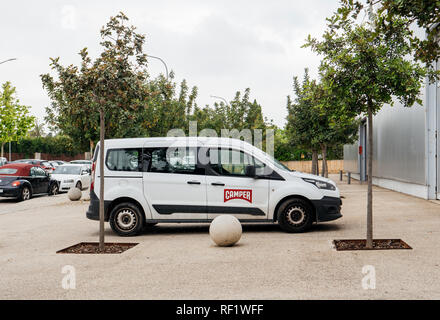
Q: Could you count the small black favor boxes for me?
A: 0